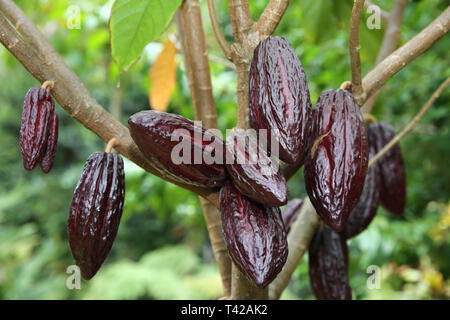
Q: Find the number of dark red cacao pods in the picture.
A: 12